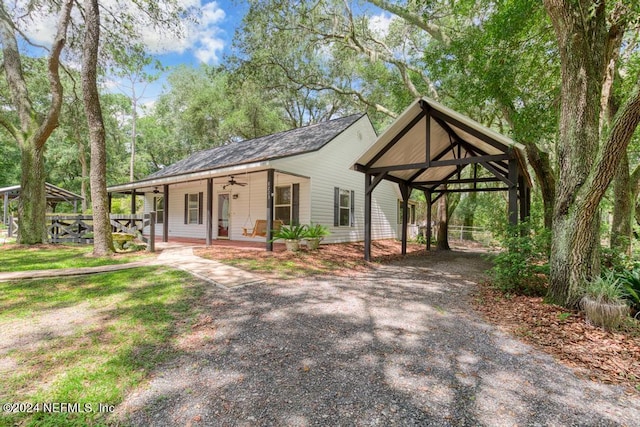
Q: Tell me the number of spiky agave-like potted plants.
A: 2